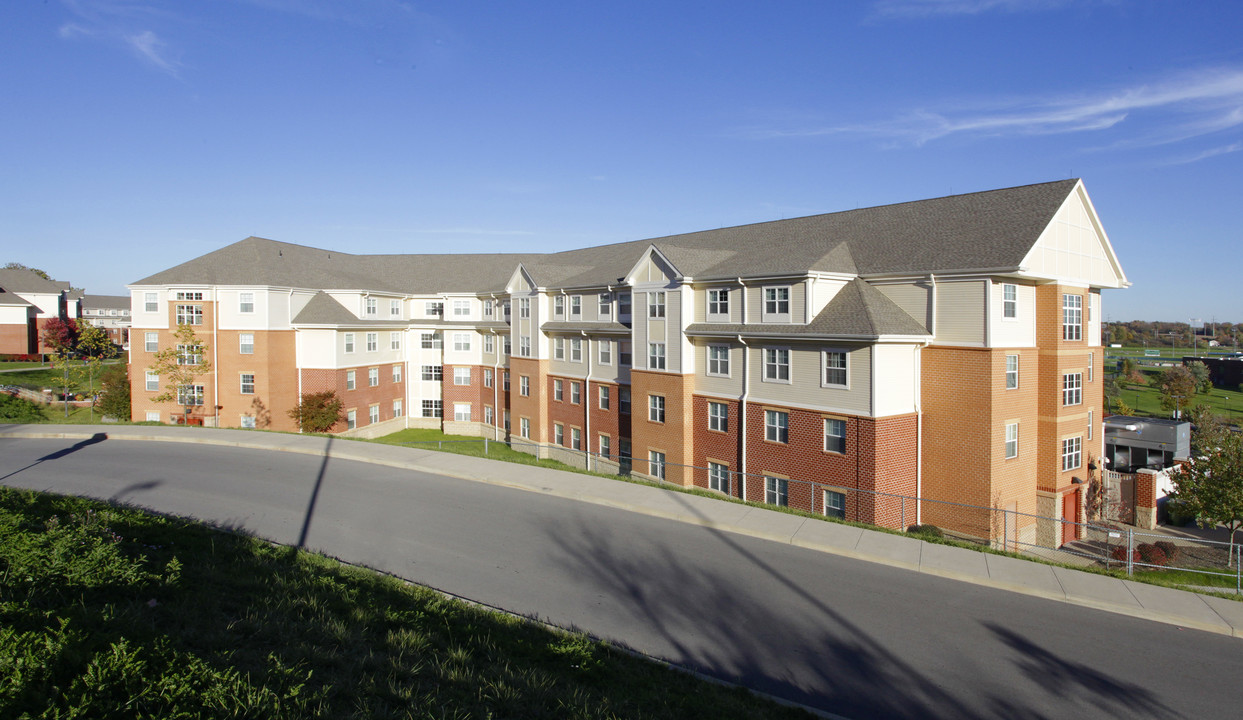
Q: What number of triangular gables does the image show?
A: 3